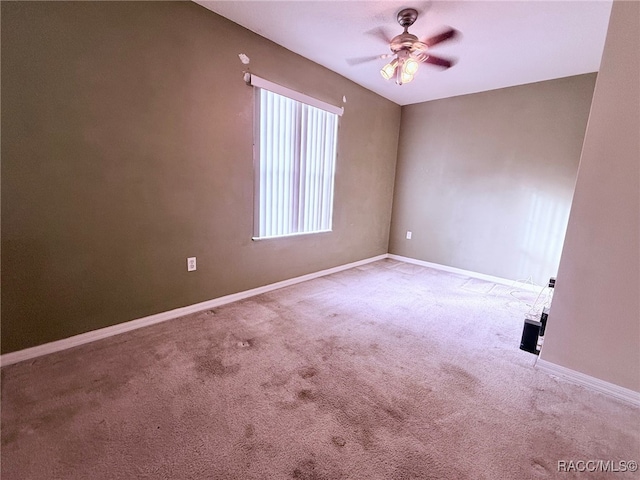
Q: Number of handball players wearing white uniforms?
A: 0